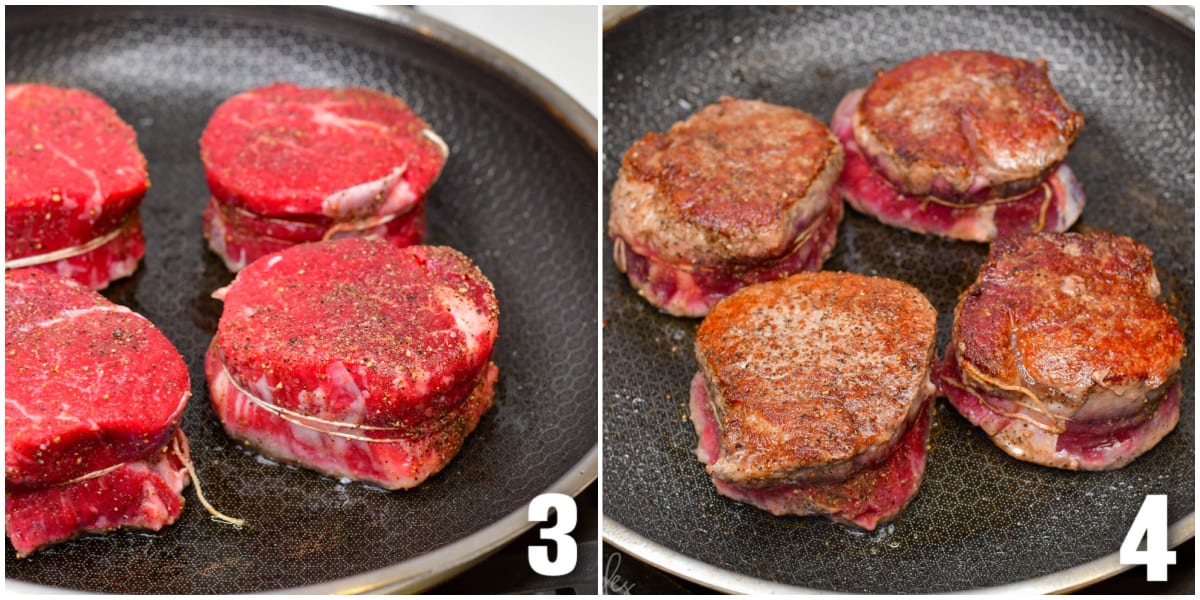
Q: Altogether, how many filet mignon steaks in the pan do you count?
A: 4